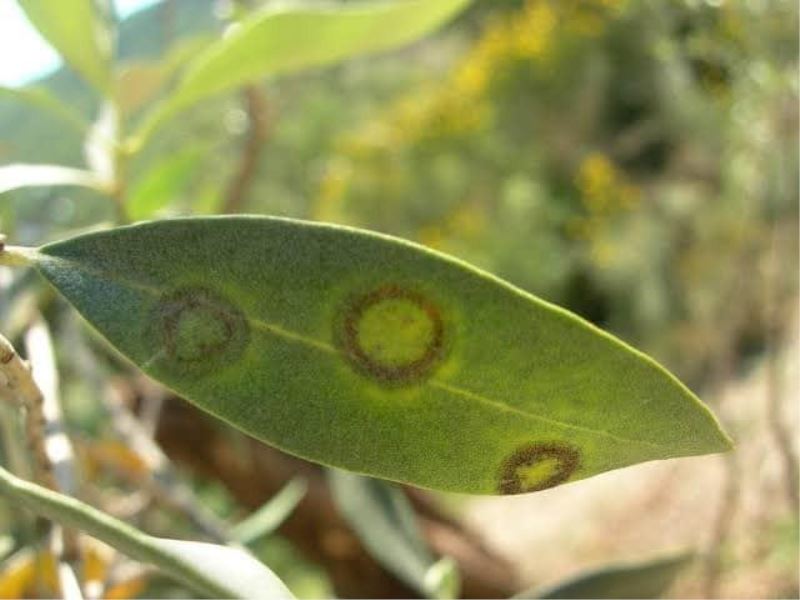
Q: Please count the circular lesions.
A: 3